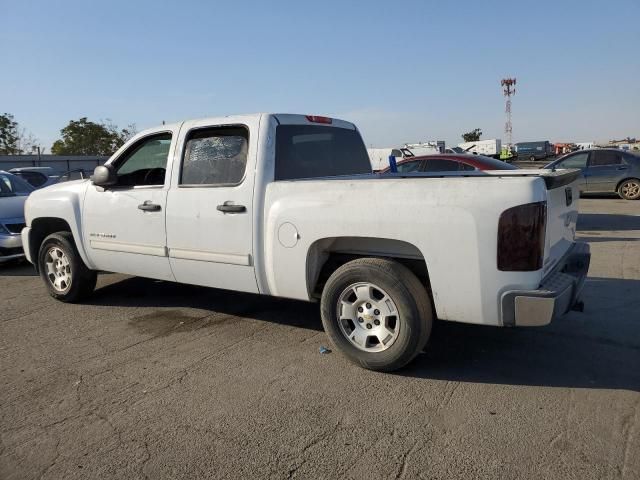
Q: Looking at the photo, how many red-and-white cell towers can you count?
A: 1